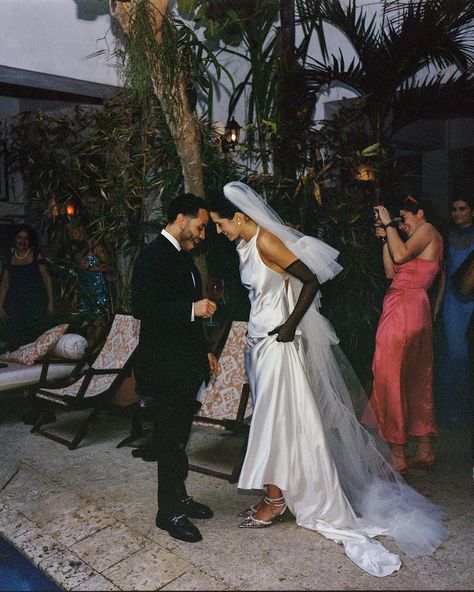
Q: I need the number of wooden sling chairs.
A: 2